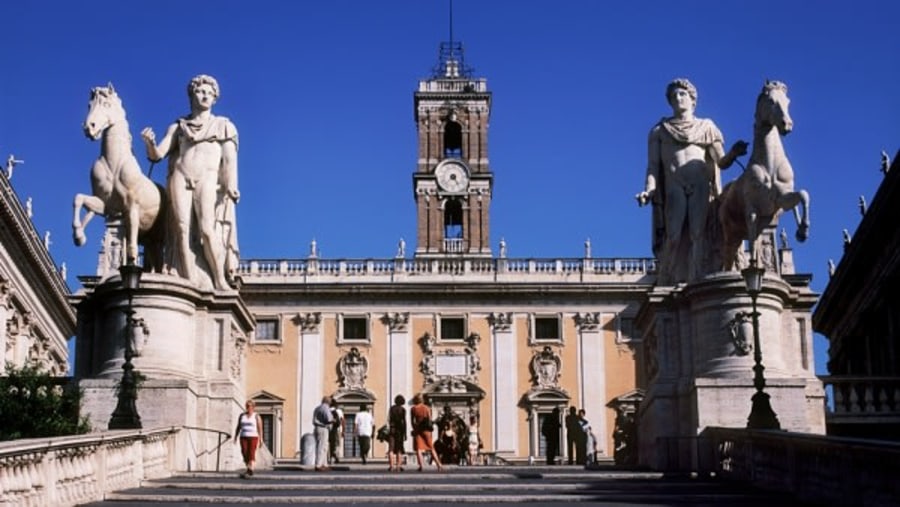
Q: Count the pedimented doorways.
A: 5